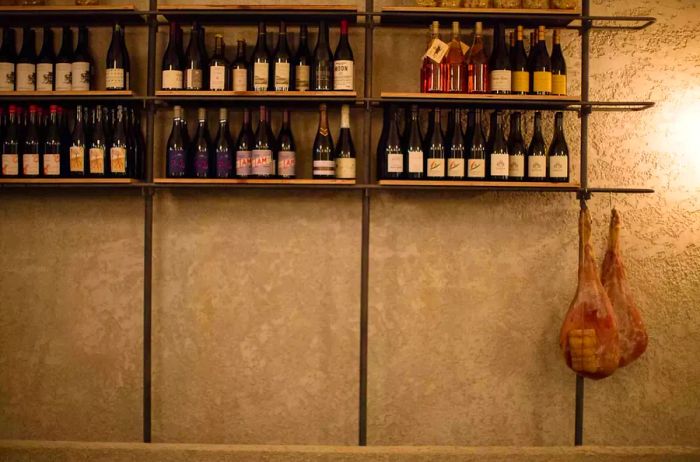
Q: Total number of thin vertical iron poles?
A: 3